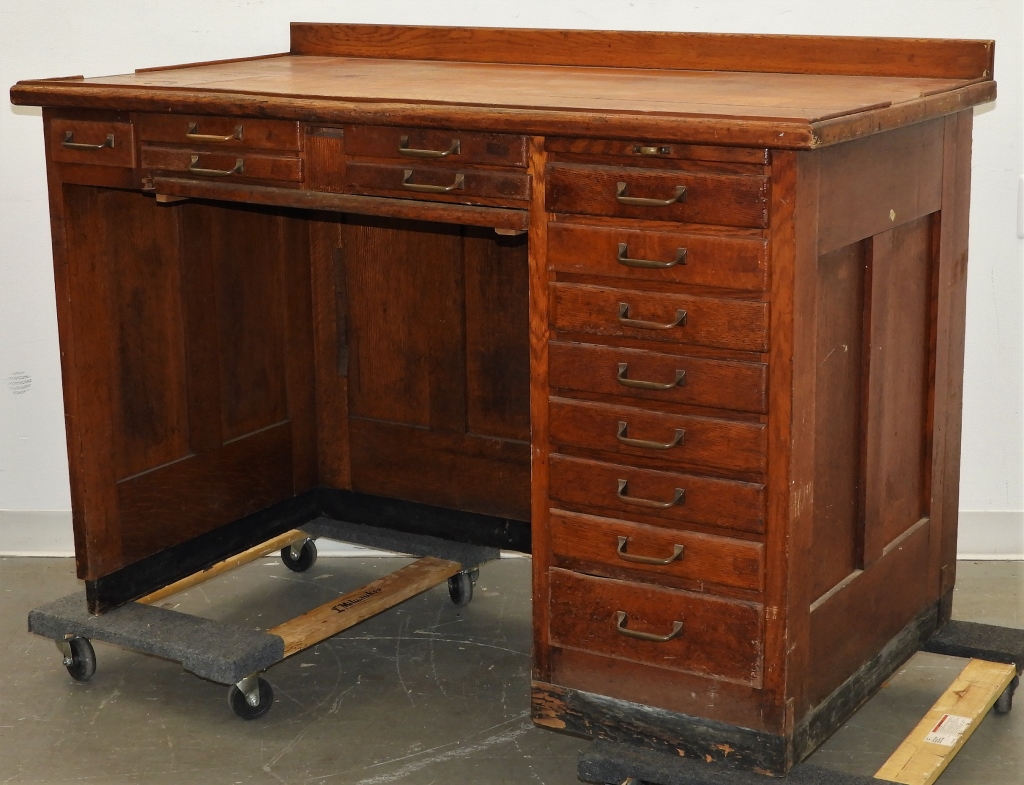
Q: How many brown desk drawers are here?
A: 13